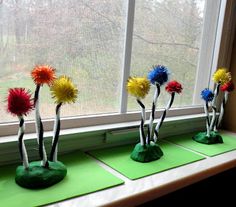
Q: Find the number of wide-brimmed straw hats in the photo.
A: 0